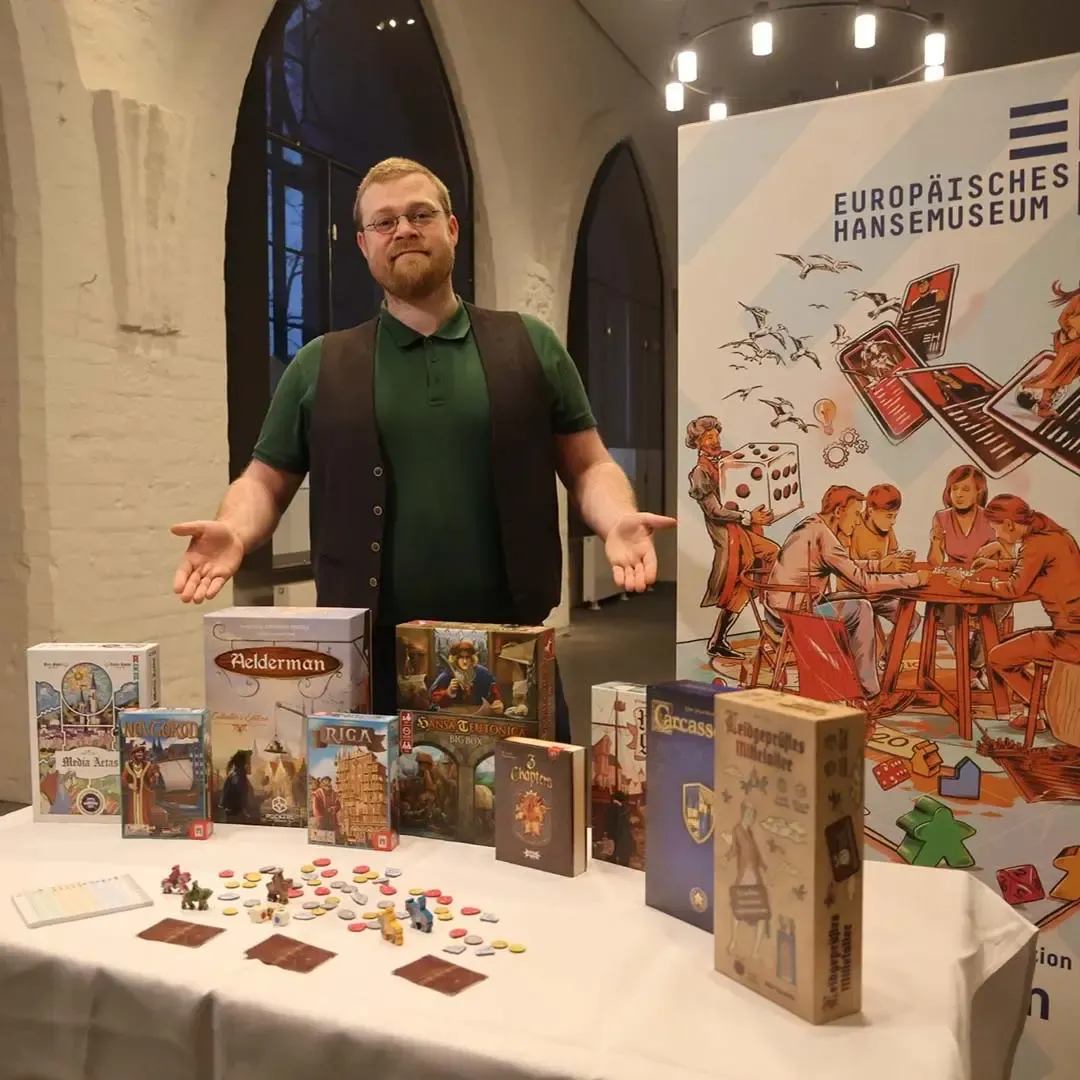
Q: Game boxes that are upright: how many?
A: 9